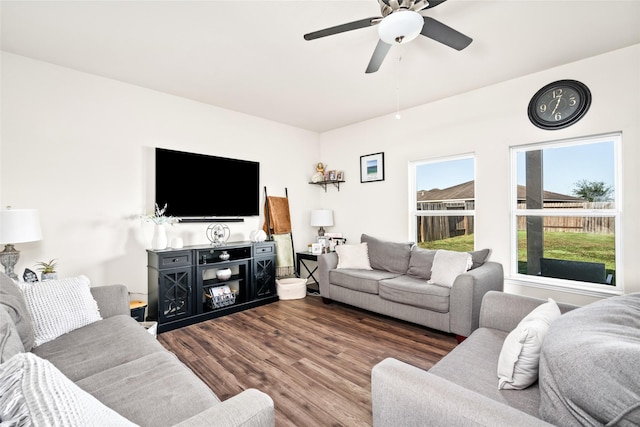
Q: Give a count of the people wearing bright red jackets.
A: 0